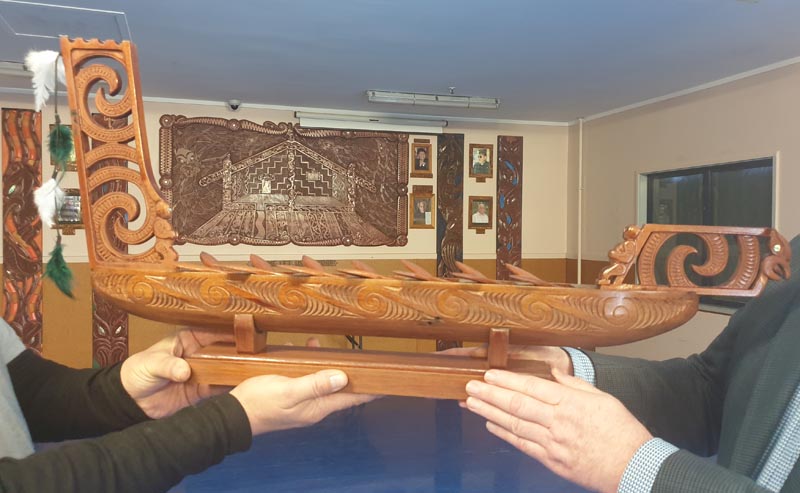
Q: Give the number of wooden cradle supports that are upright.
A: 2